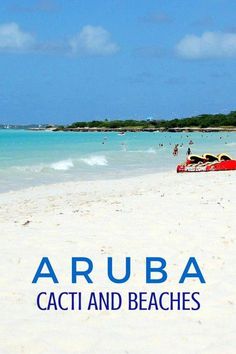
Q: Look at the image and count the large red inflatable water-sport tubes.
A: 1